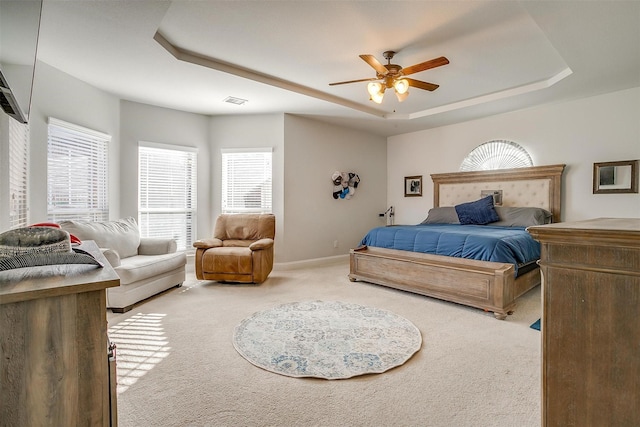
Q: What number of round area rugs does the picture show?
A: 1